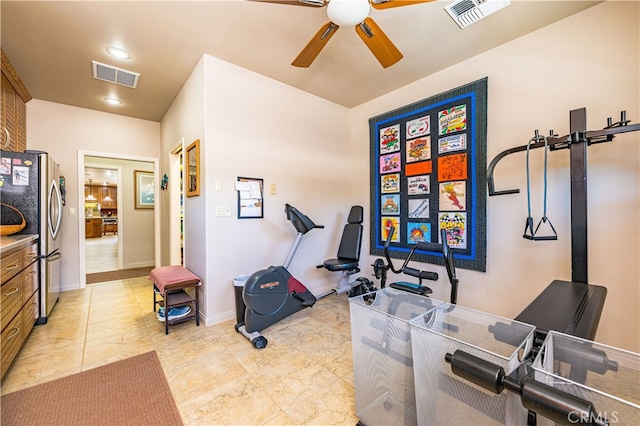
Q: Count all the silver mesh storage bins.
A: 3